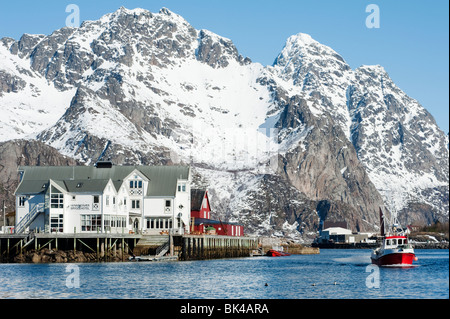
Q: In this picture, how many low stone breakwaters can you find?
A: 1